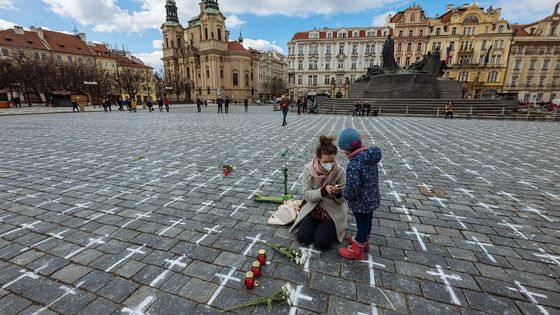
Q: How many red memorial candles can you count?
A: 3